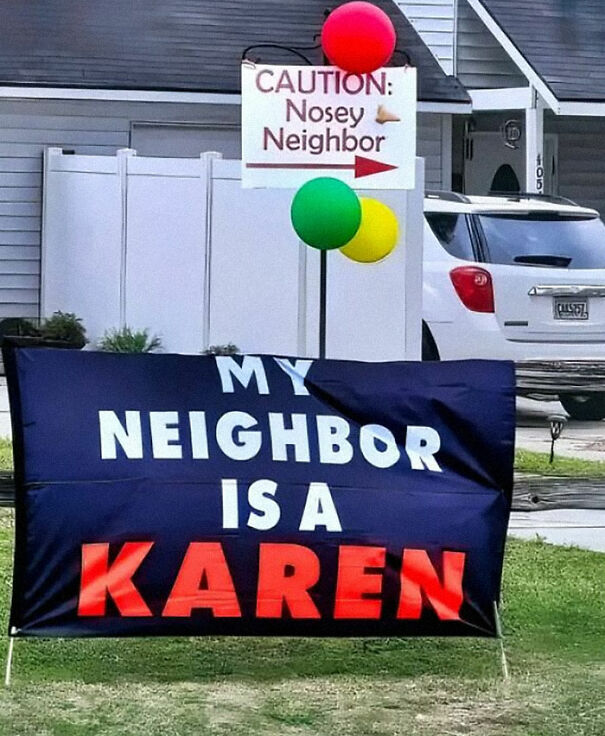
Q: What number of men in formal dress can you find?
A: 0